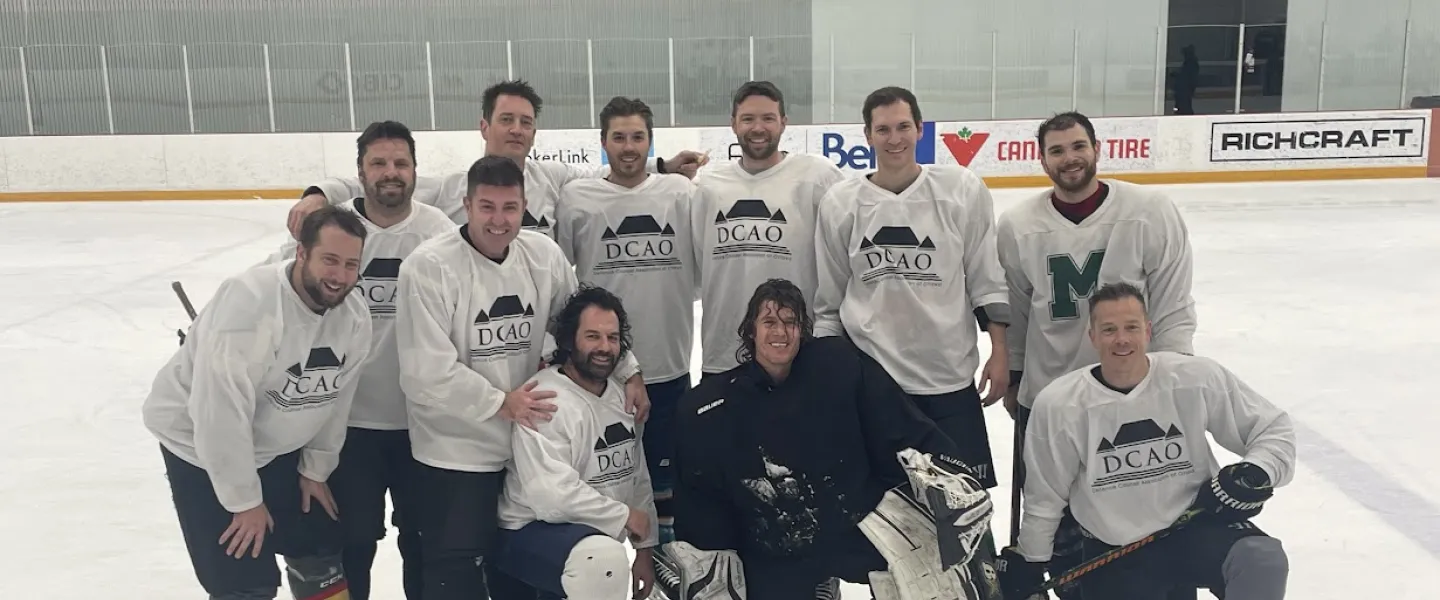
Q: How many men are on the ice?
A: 11